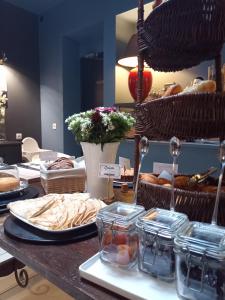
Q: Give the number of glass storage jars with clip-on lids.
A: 3